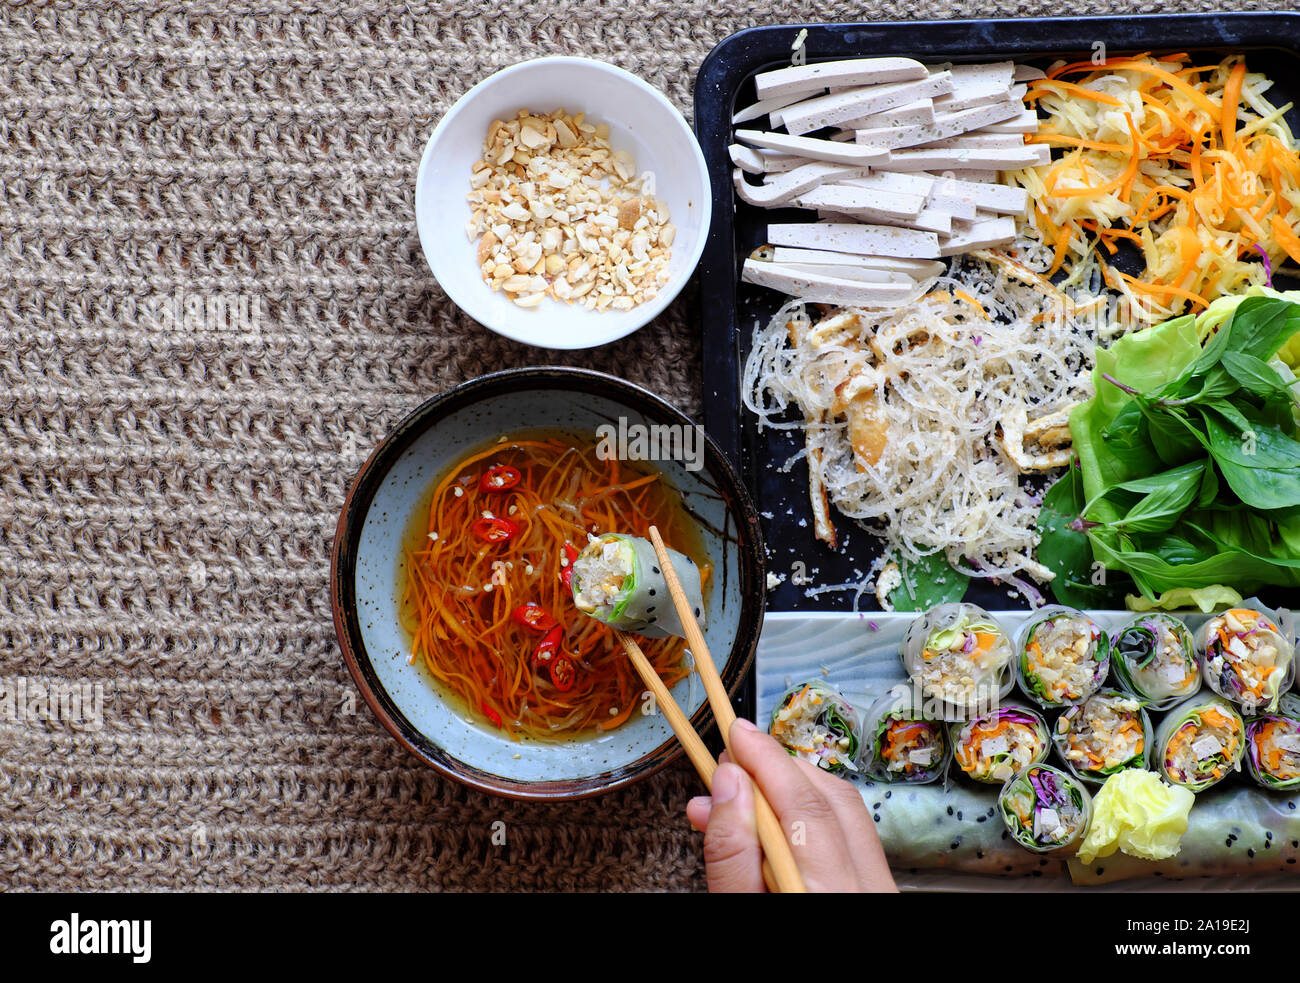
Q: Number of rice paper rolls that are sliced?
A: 12